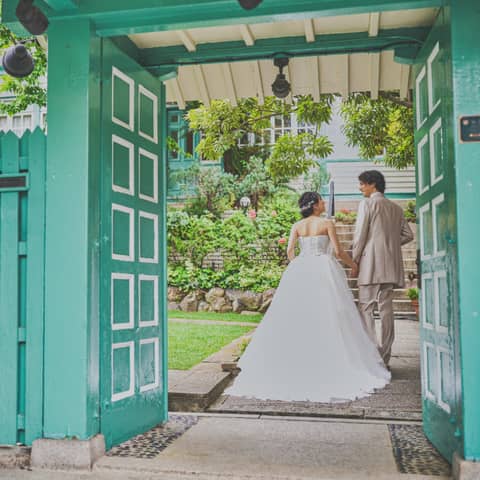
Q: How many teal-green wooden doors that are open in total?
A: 2